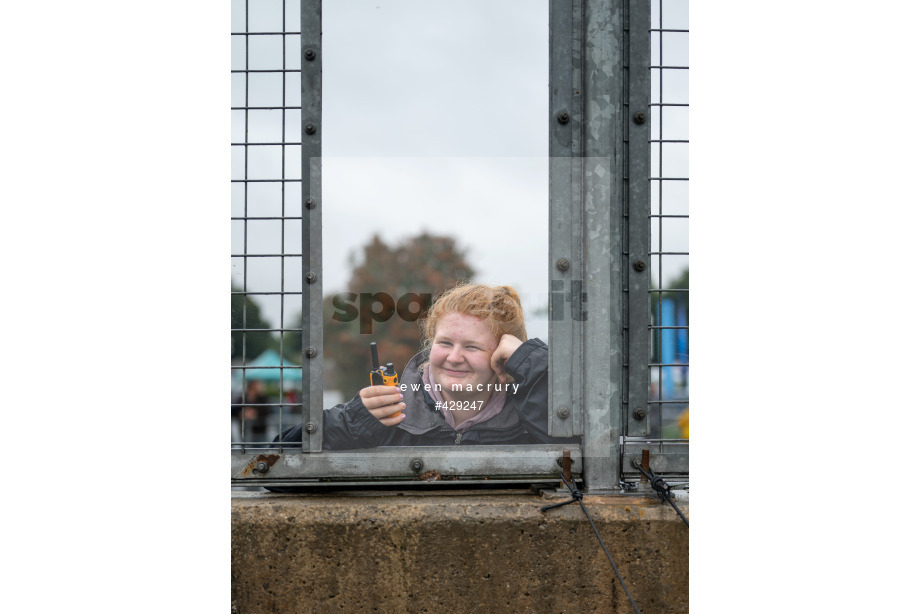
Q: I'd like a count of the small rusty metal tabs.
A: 2